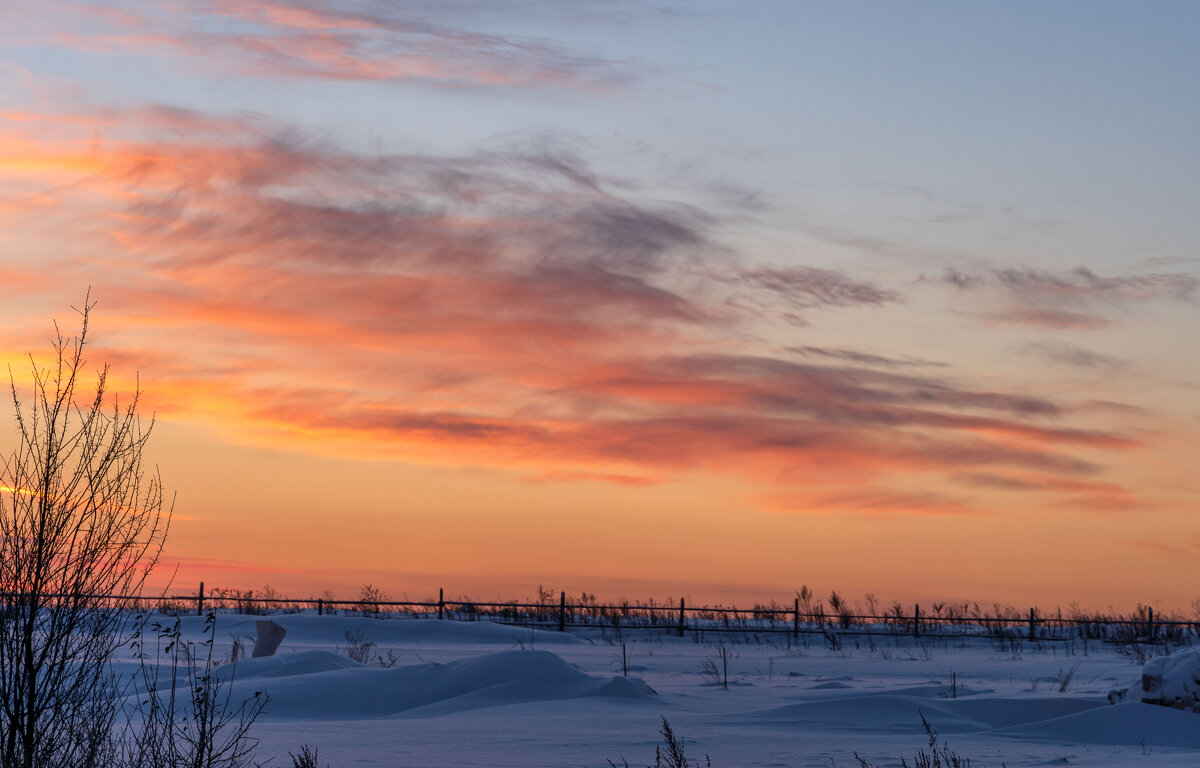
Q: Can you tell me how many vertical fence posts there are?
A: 9